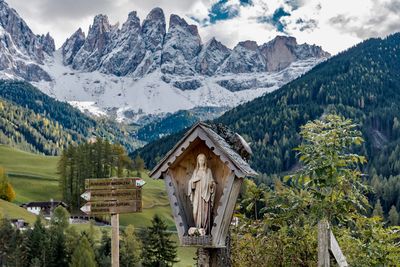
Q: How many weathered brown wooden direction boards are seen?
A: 3